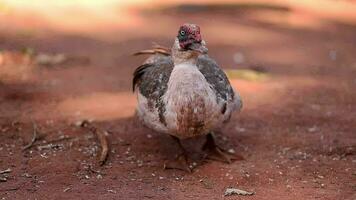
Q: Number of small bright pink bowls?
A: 0